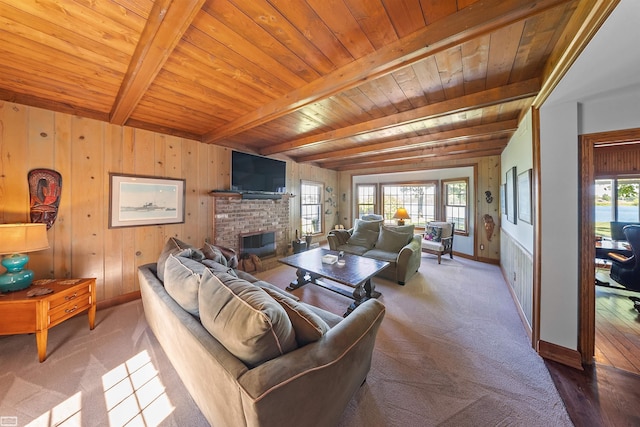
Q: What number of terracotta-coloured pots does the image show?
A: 0